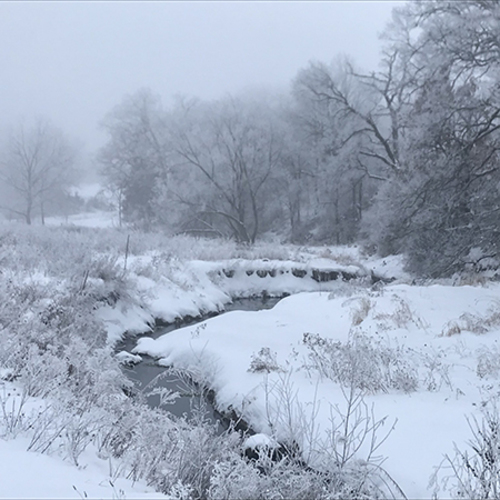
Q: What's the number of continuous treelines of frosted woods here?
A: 1